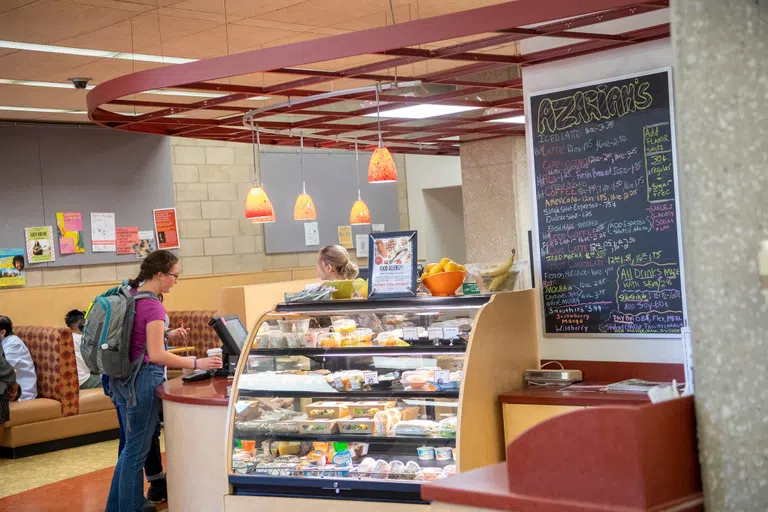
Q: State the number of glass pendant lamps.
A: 5